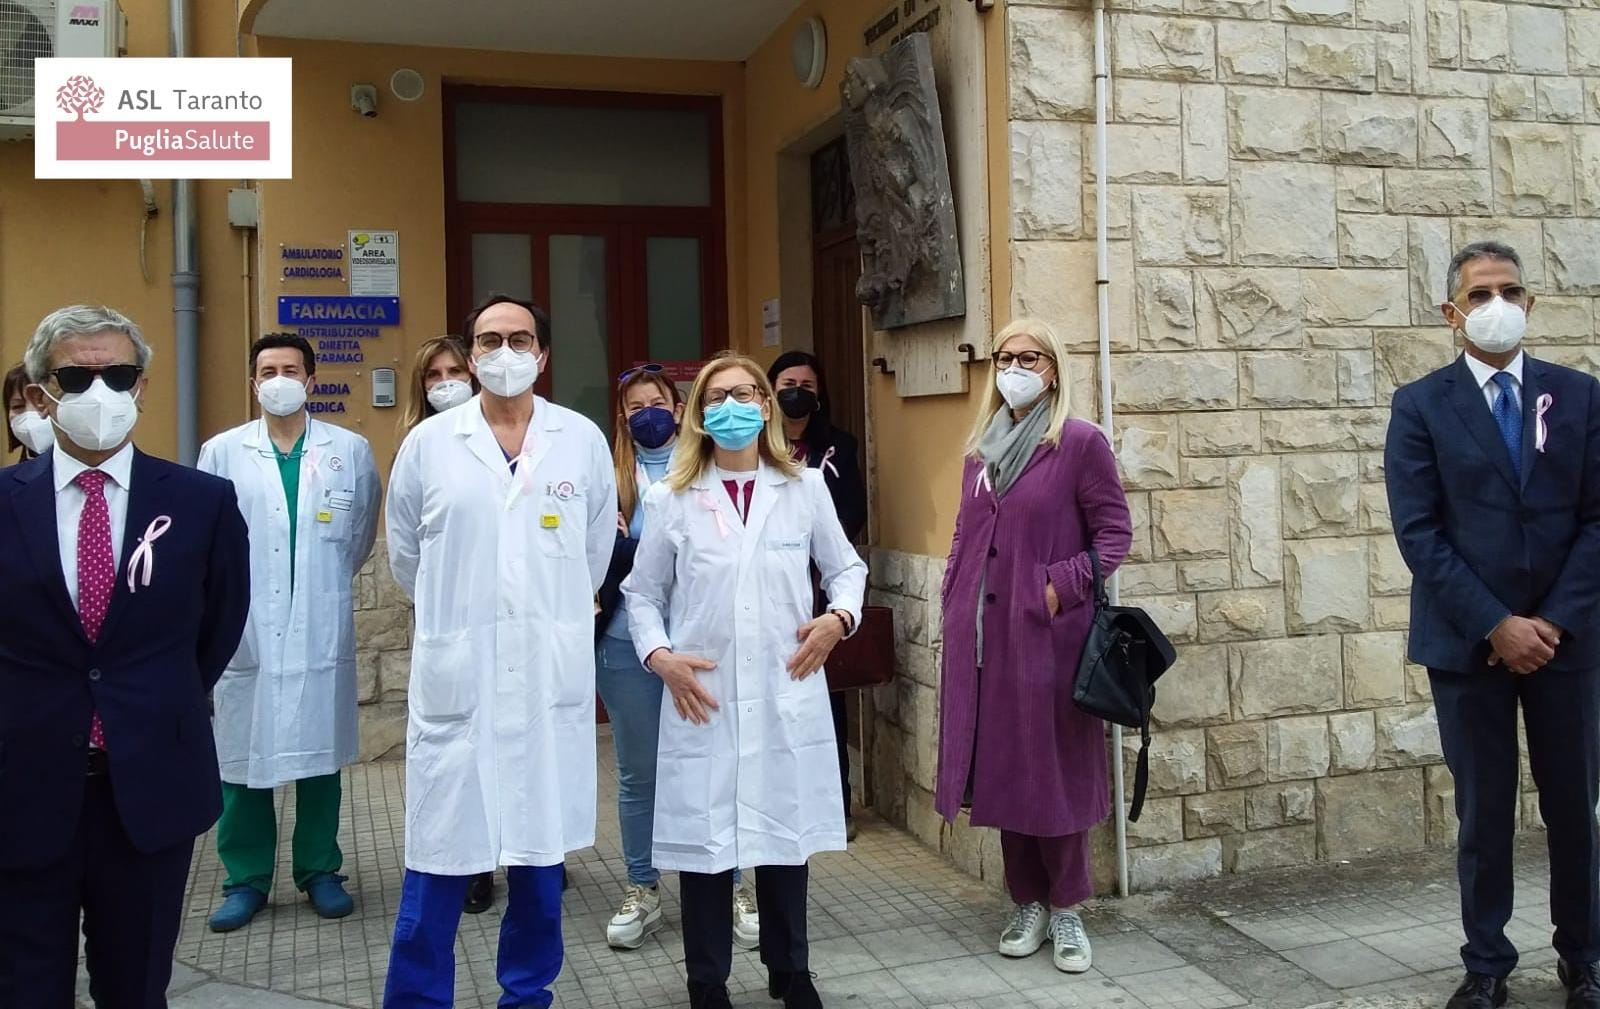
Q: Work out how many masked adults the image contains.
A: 10